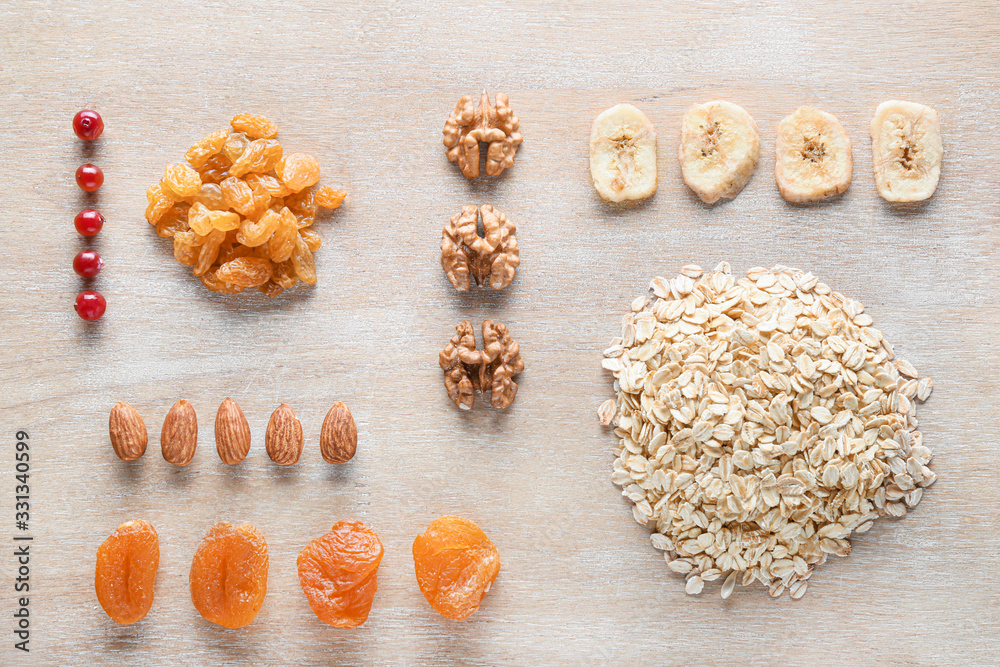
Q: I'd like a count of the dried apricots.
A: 4